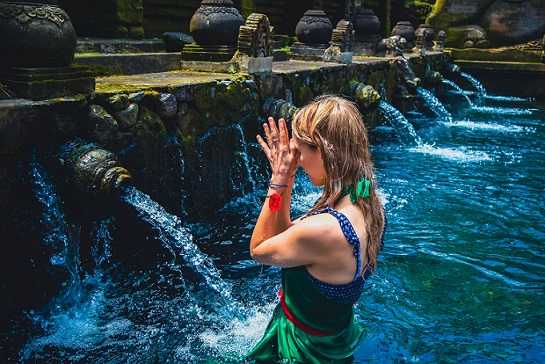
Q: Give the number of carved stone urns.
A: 6